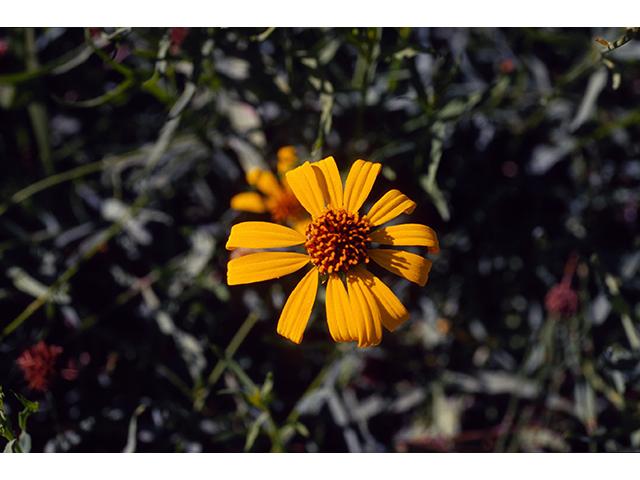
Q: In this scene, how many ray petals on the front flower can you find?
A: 12